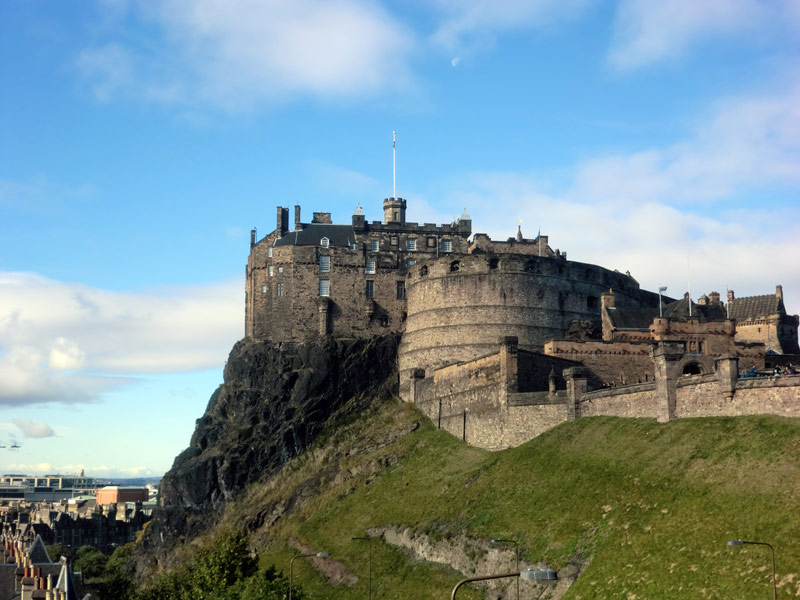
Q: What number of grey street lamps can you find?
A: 5